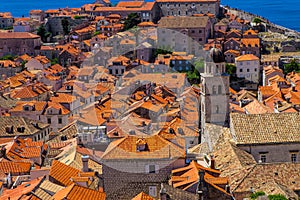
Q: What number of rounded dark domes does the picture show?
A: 1